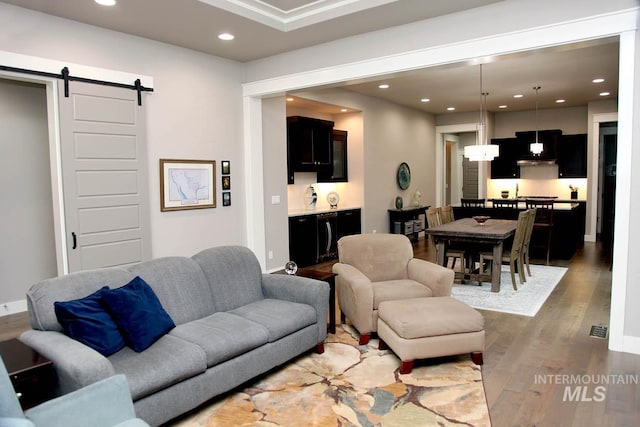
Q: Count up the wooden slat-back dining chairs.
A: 4